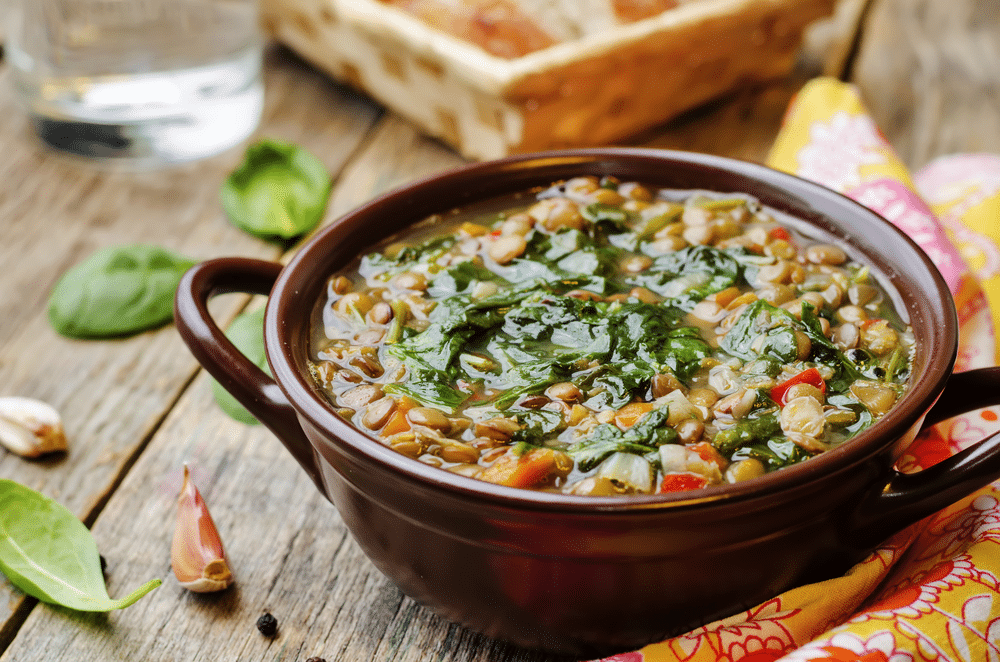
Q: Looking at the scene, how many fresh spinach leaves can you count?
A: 4